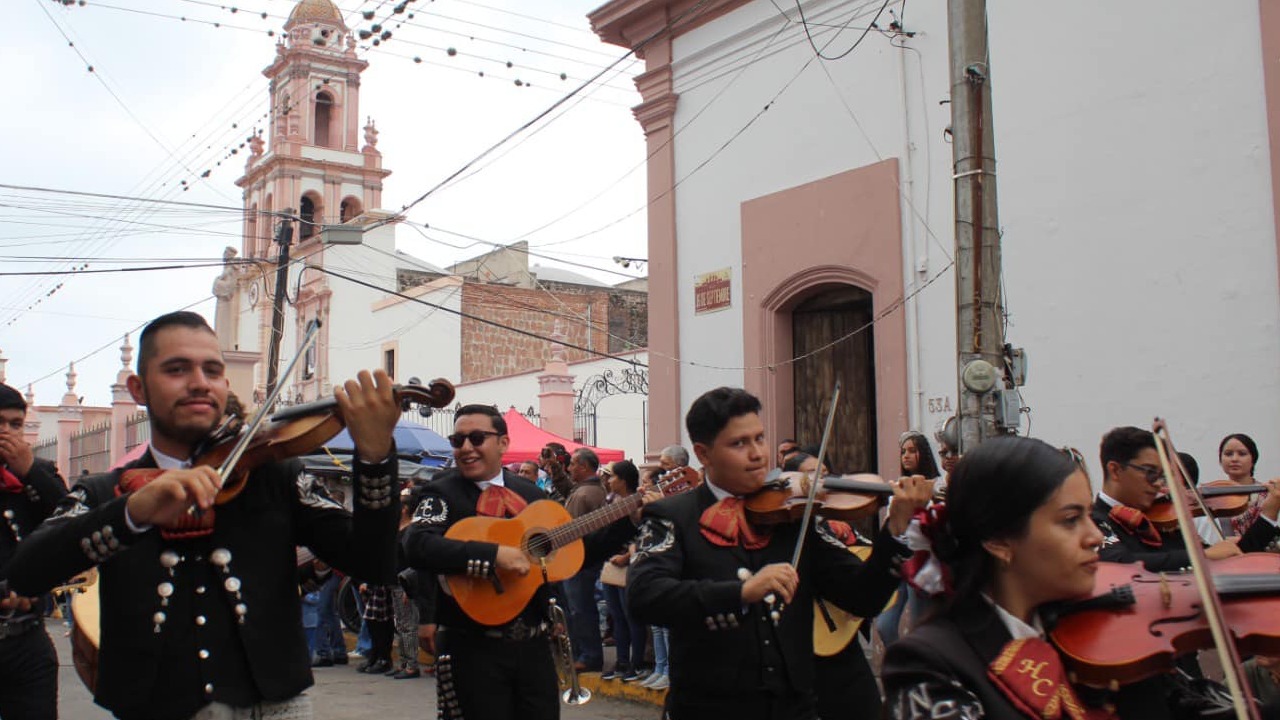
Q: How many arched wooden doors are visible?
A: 1